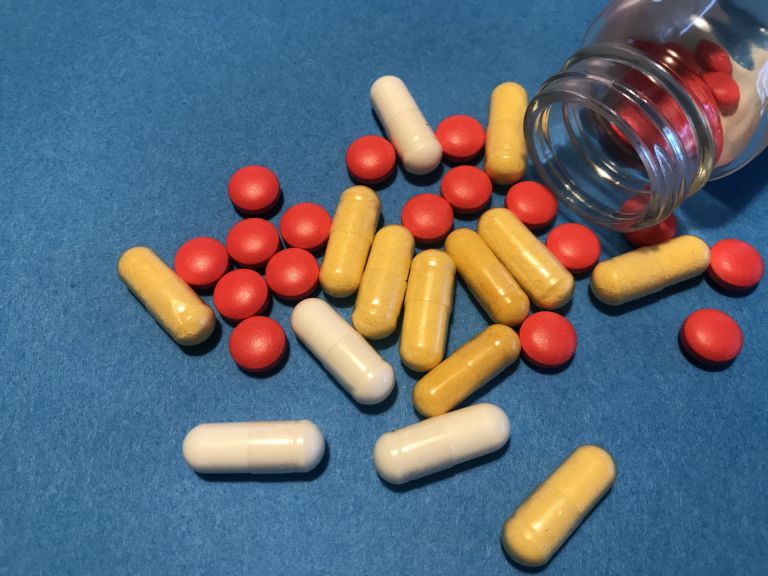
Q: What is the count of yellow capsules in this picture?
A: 10